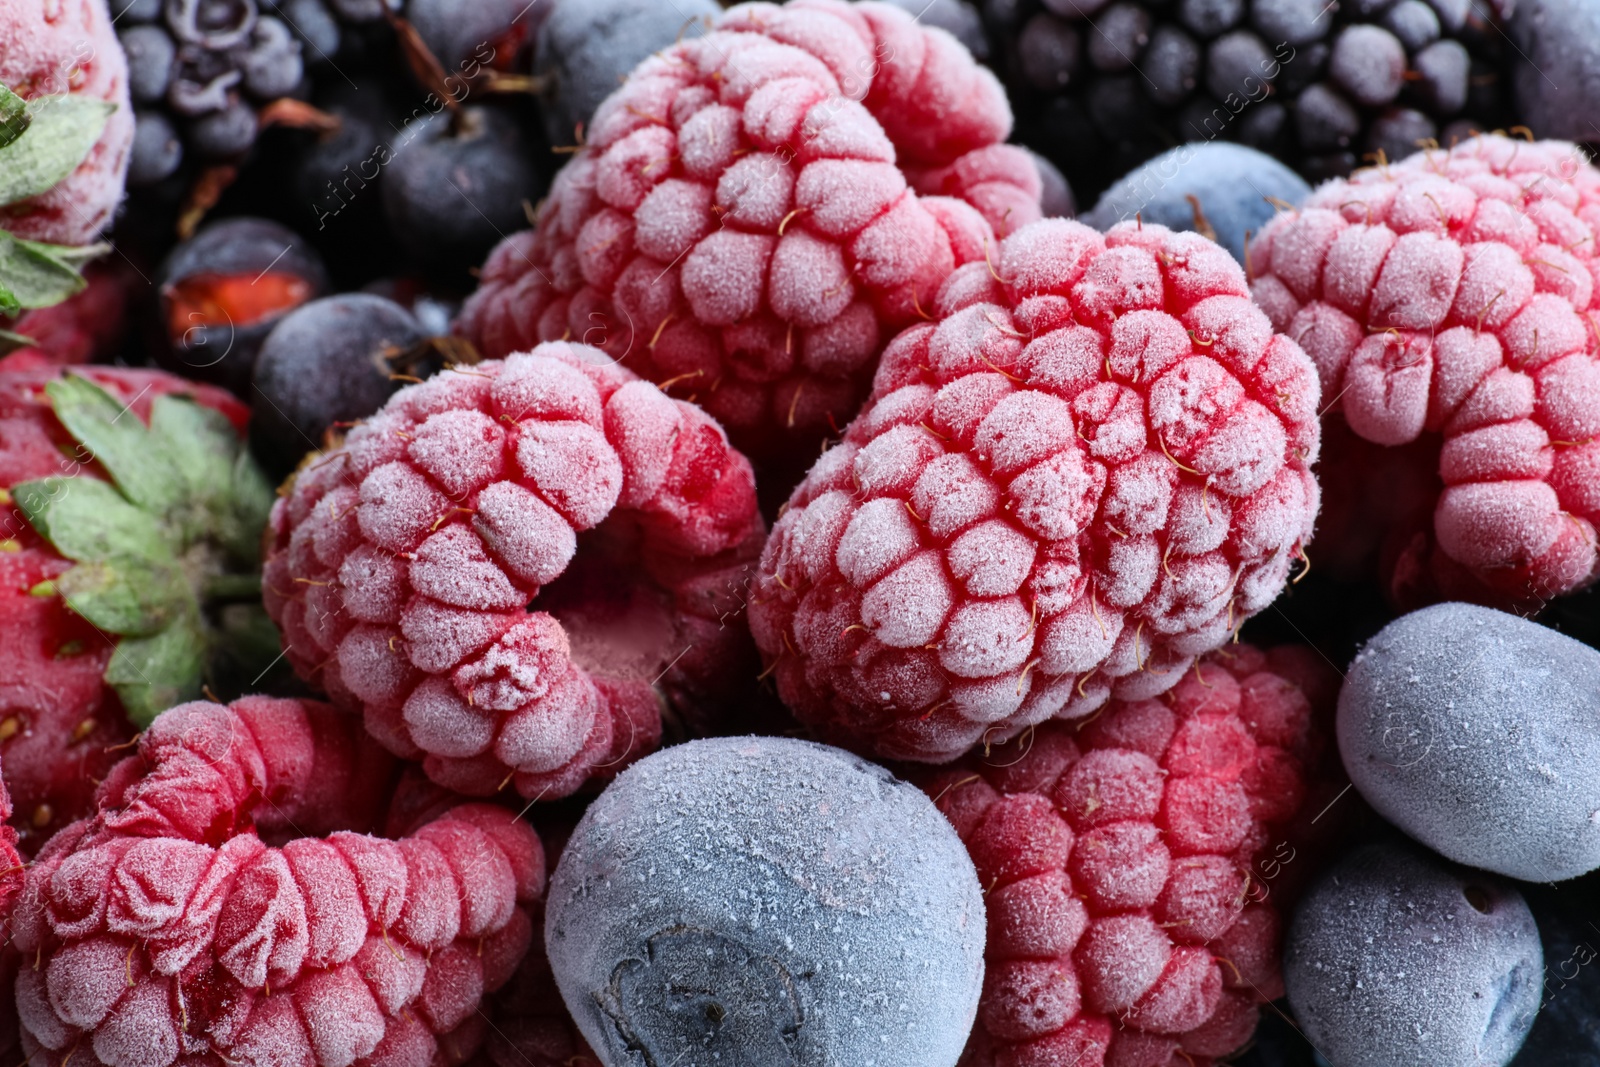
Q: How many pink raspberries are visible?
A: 6